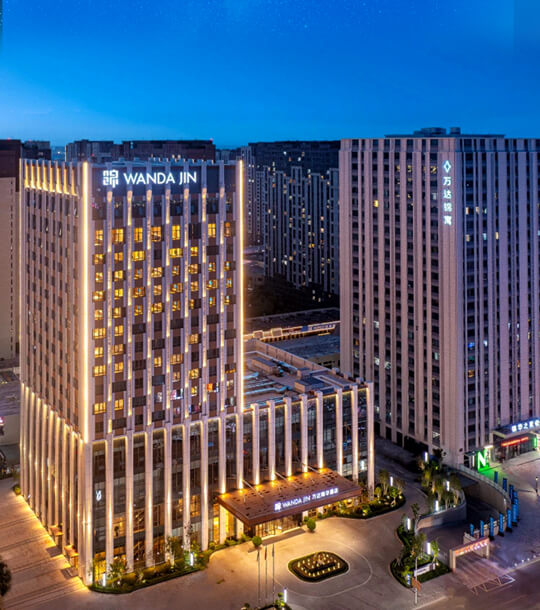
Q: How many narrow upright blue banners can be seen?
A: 11